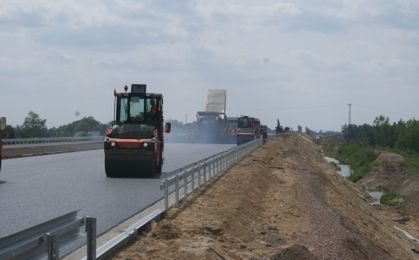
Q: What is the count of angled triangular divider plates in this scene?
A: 0